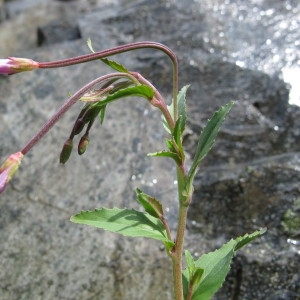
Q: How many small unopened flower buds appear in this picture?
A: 3